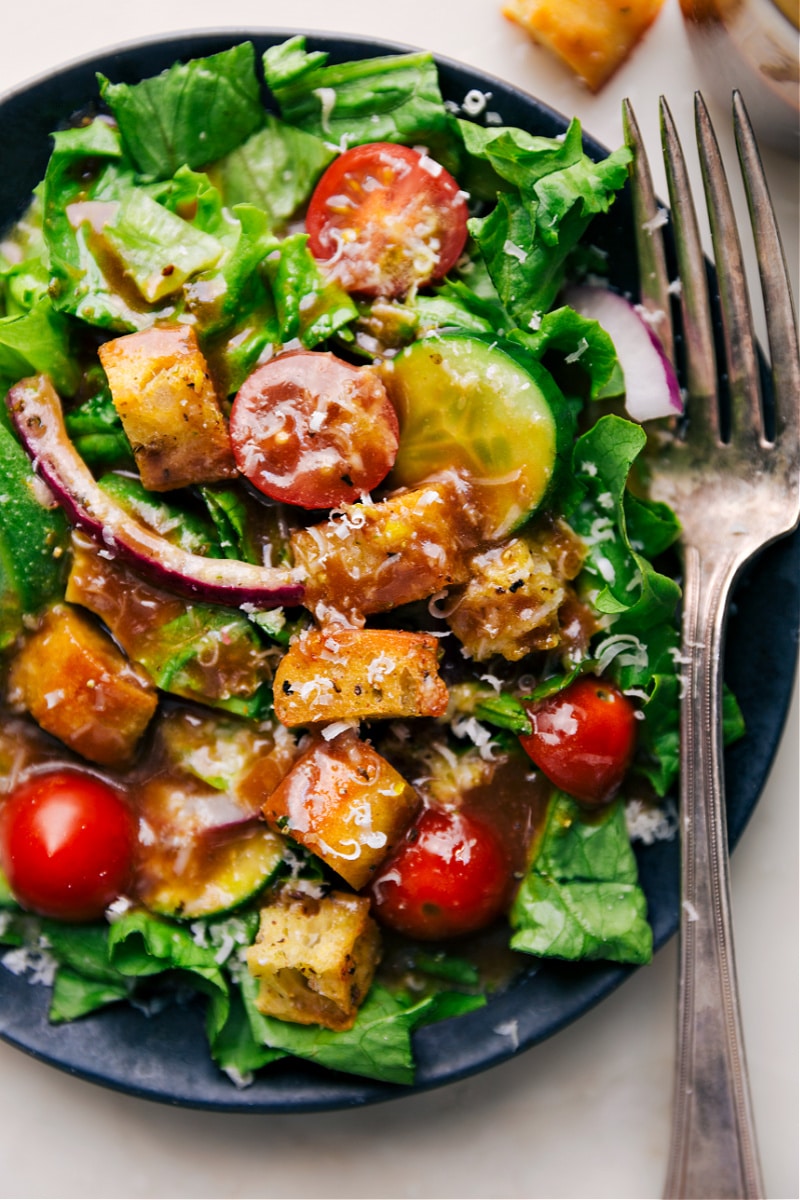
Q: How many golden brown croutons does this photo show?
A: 8